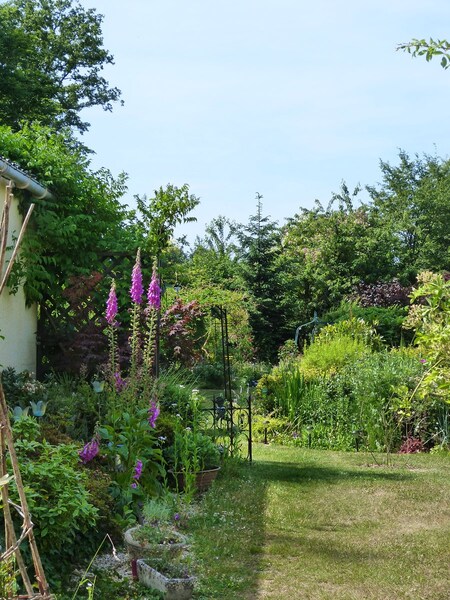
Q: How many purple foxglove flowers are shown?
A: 7